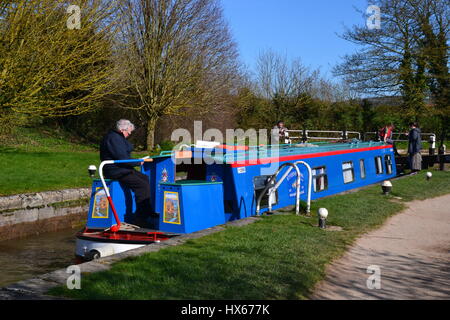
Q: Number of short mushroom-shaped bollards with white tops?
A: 4